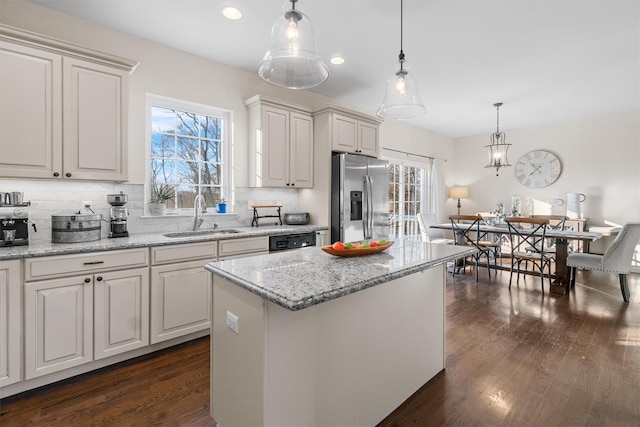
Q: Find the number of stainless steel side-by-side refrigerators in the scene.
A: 1